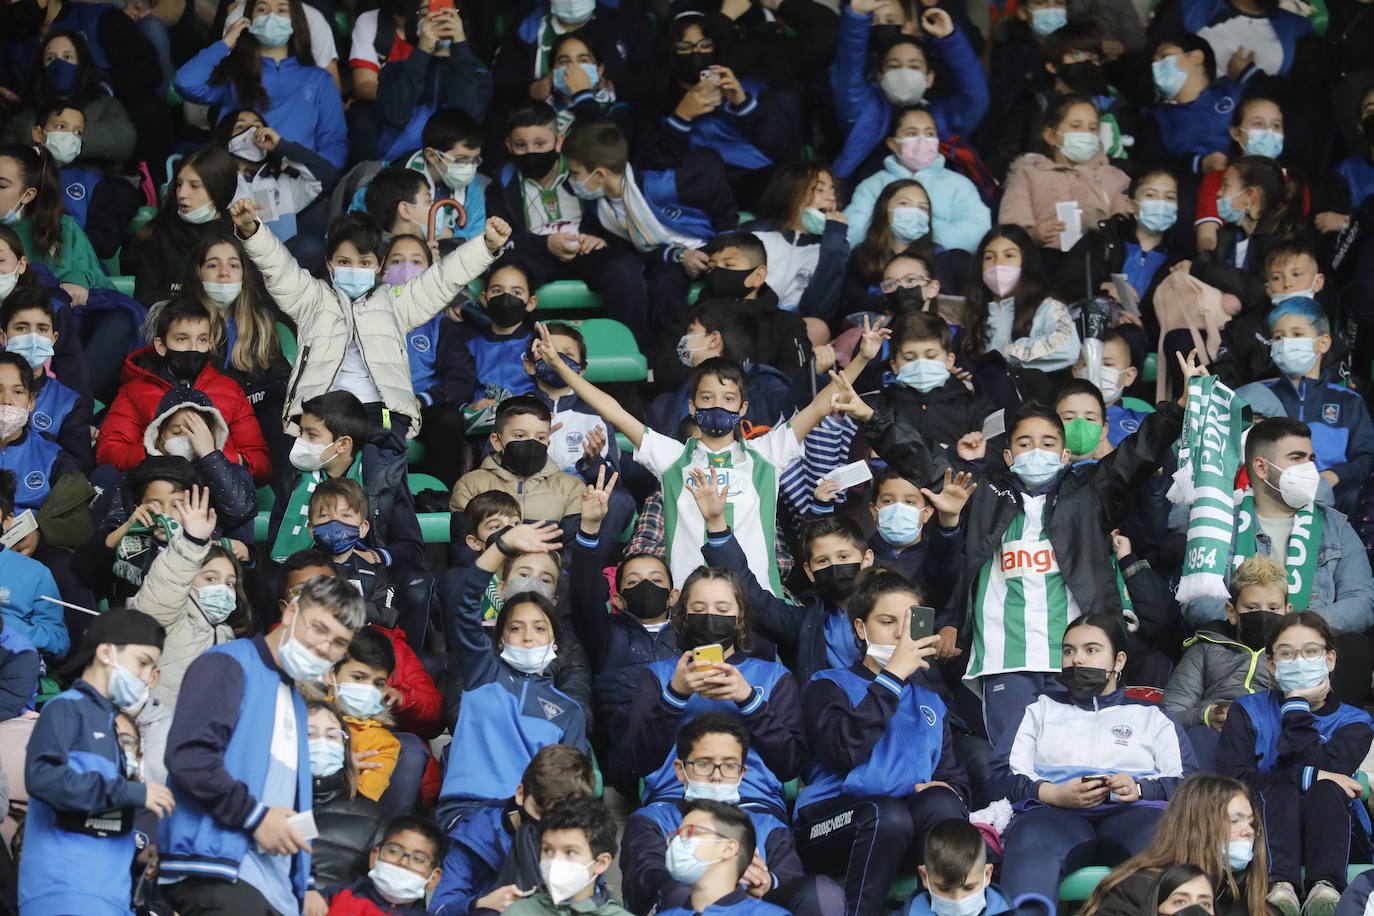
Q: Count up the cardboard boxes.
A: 0